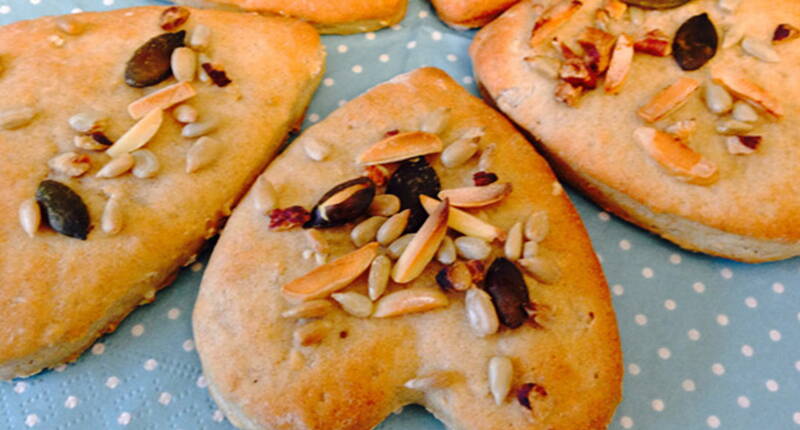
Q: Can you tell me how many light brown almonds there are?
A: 13